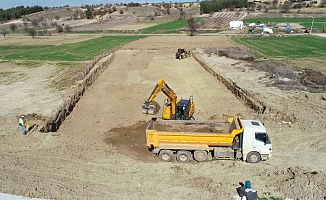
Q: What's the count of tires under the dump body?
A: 3